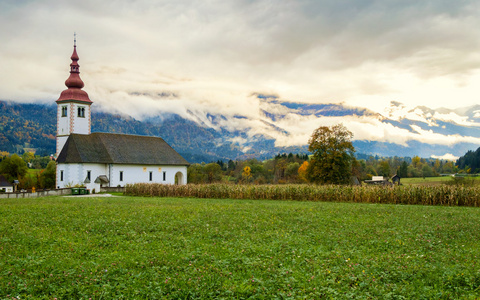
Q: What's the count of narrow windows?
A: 5